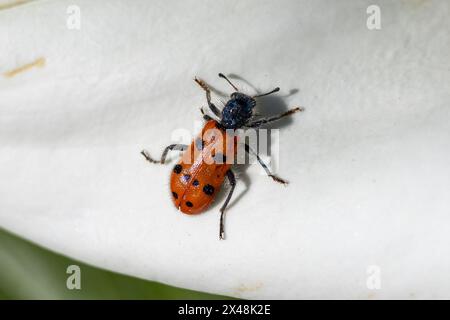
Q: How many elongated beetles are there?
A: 1